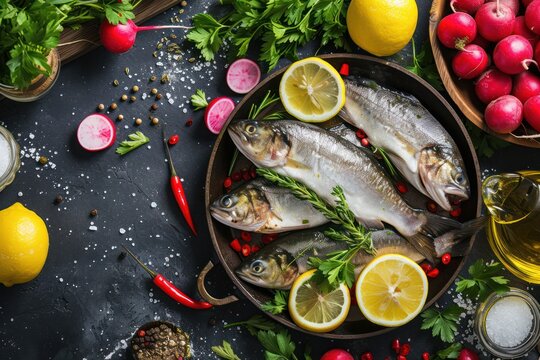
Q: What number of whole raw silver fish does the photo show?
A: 4